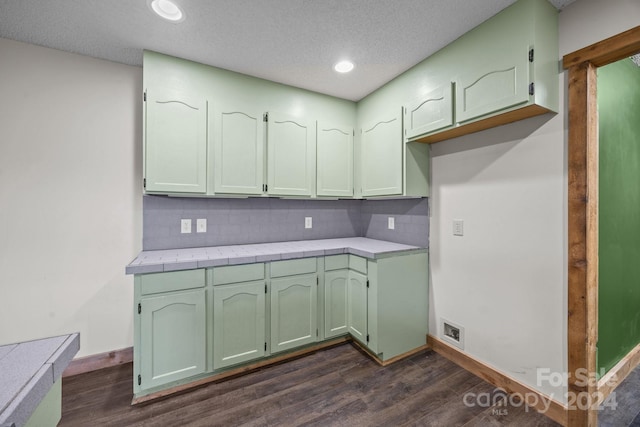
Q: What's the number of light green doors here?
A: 12